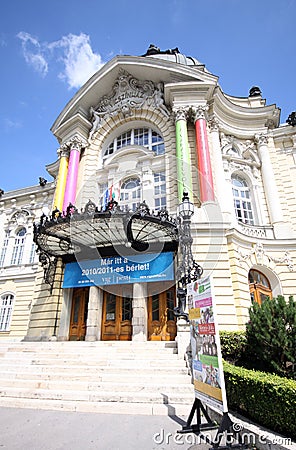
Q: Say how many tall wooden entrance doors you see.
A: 3